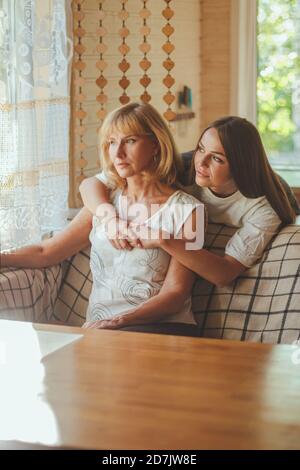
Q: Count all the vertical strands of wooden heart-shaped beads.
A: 5